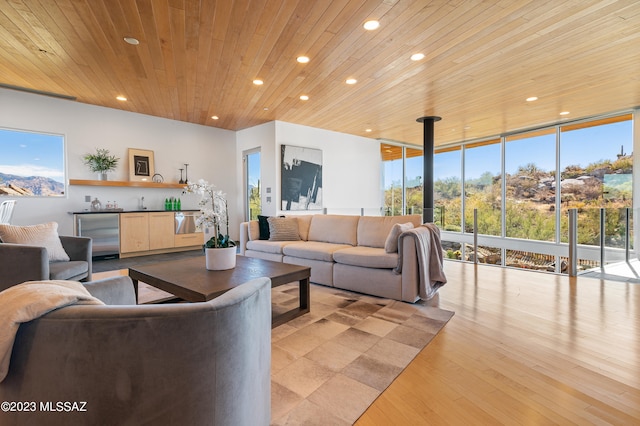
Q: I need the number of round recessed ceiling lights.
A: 11